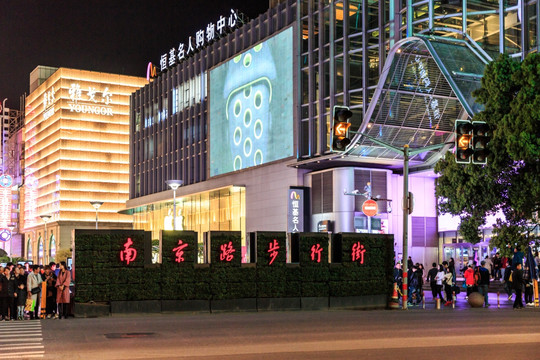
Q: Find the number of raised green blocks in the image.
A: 6